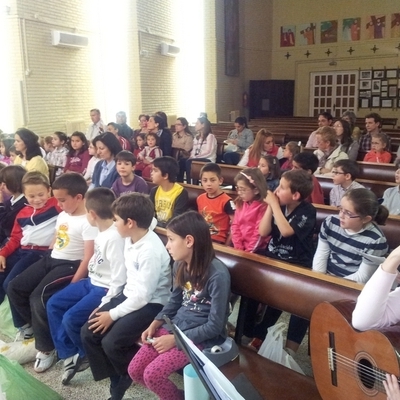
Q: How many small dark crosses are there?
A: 6